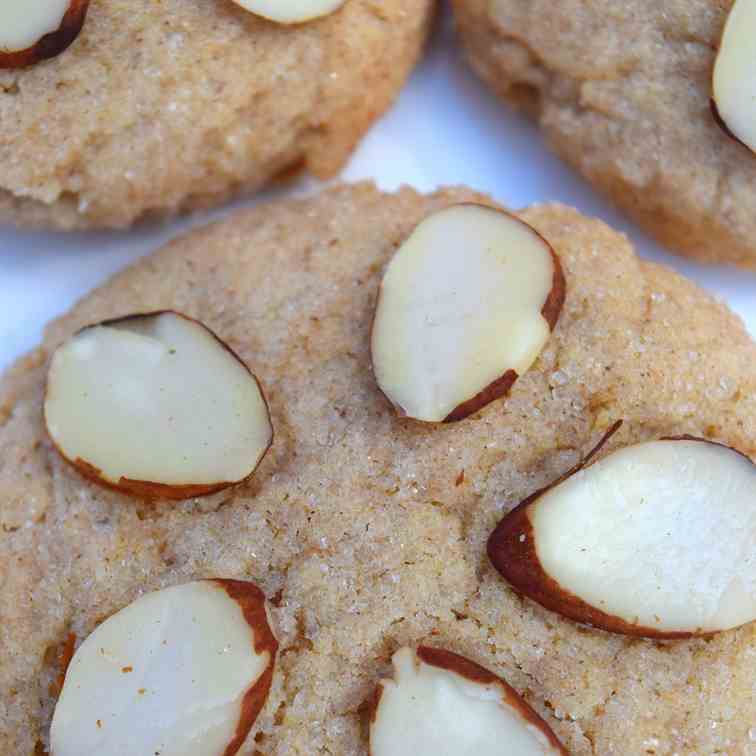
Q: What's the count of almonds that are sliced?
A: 8